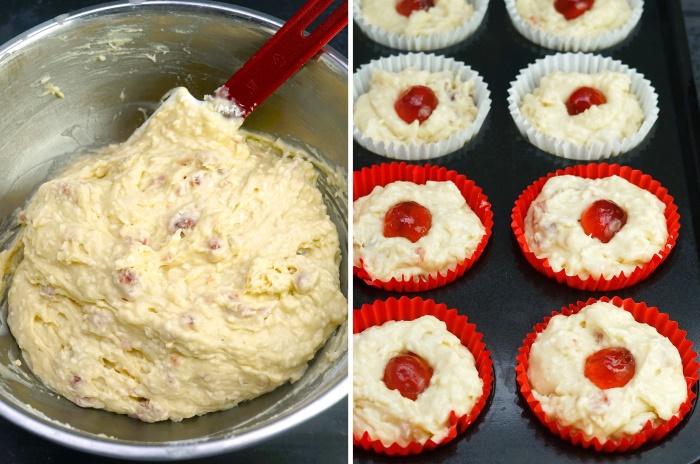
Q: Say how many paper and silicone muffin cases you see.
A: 8